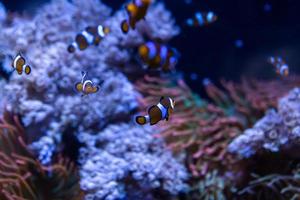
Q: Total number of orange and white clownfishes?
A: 8